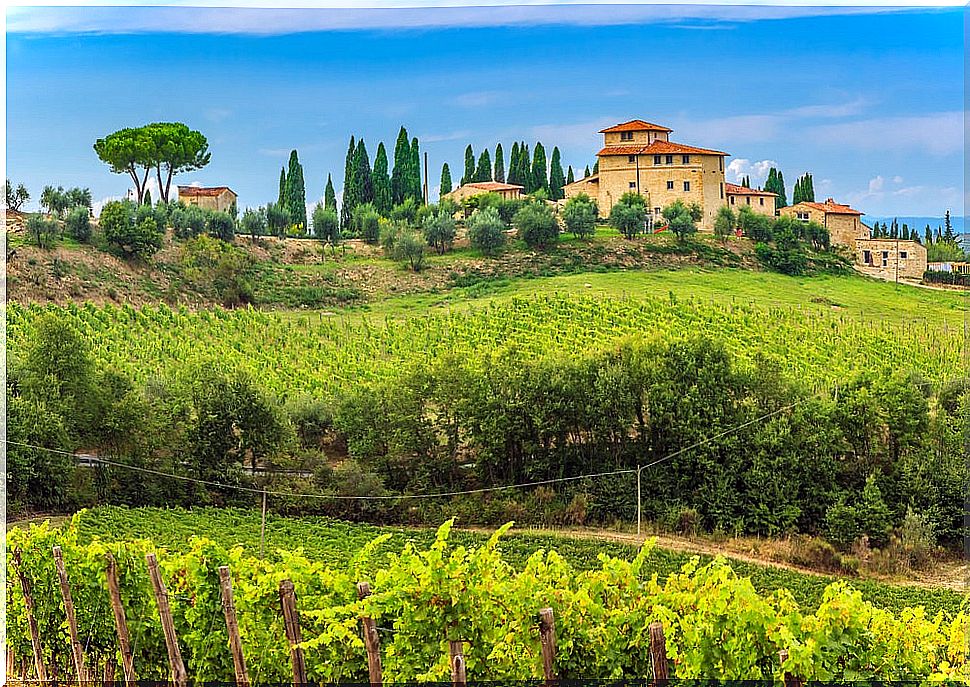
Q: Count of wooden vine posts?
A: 11